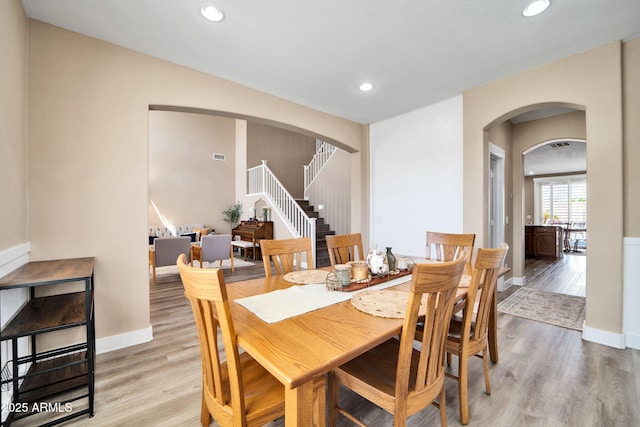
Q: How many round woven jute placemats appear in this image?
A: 3